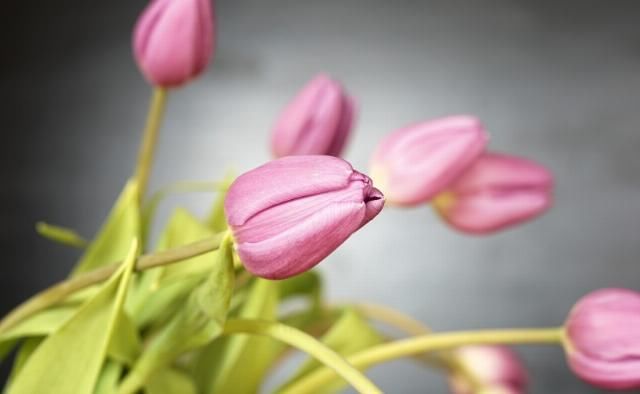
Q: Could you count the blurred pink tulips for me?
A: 6